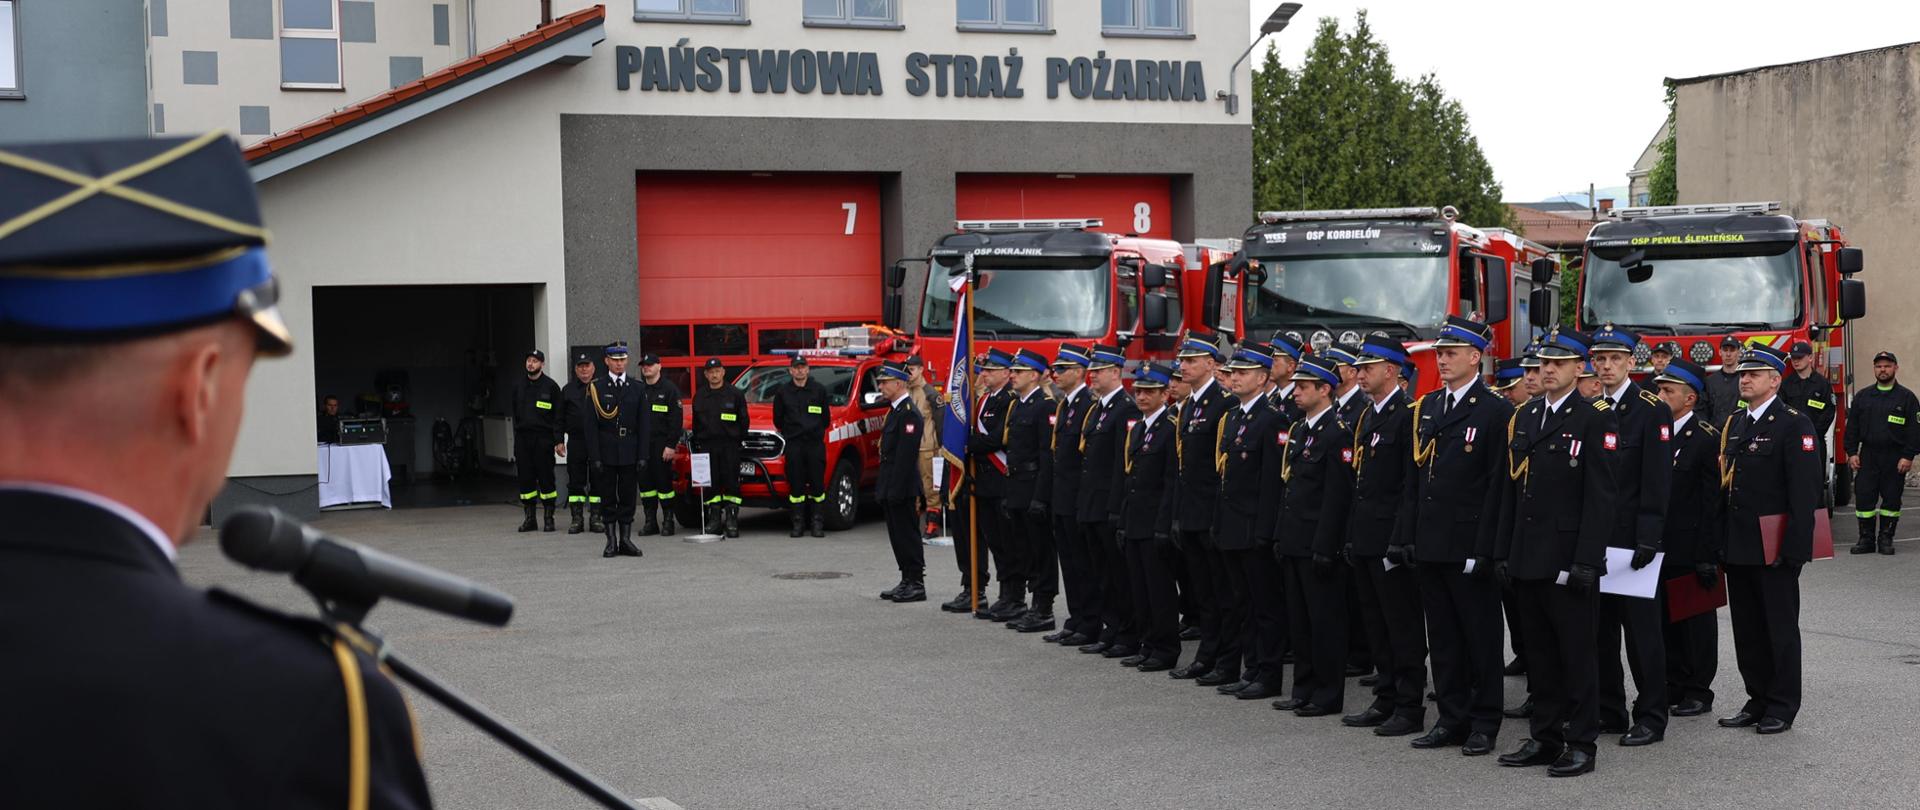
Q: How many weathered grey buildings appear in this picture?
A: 1